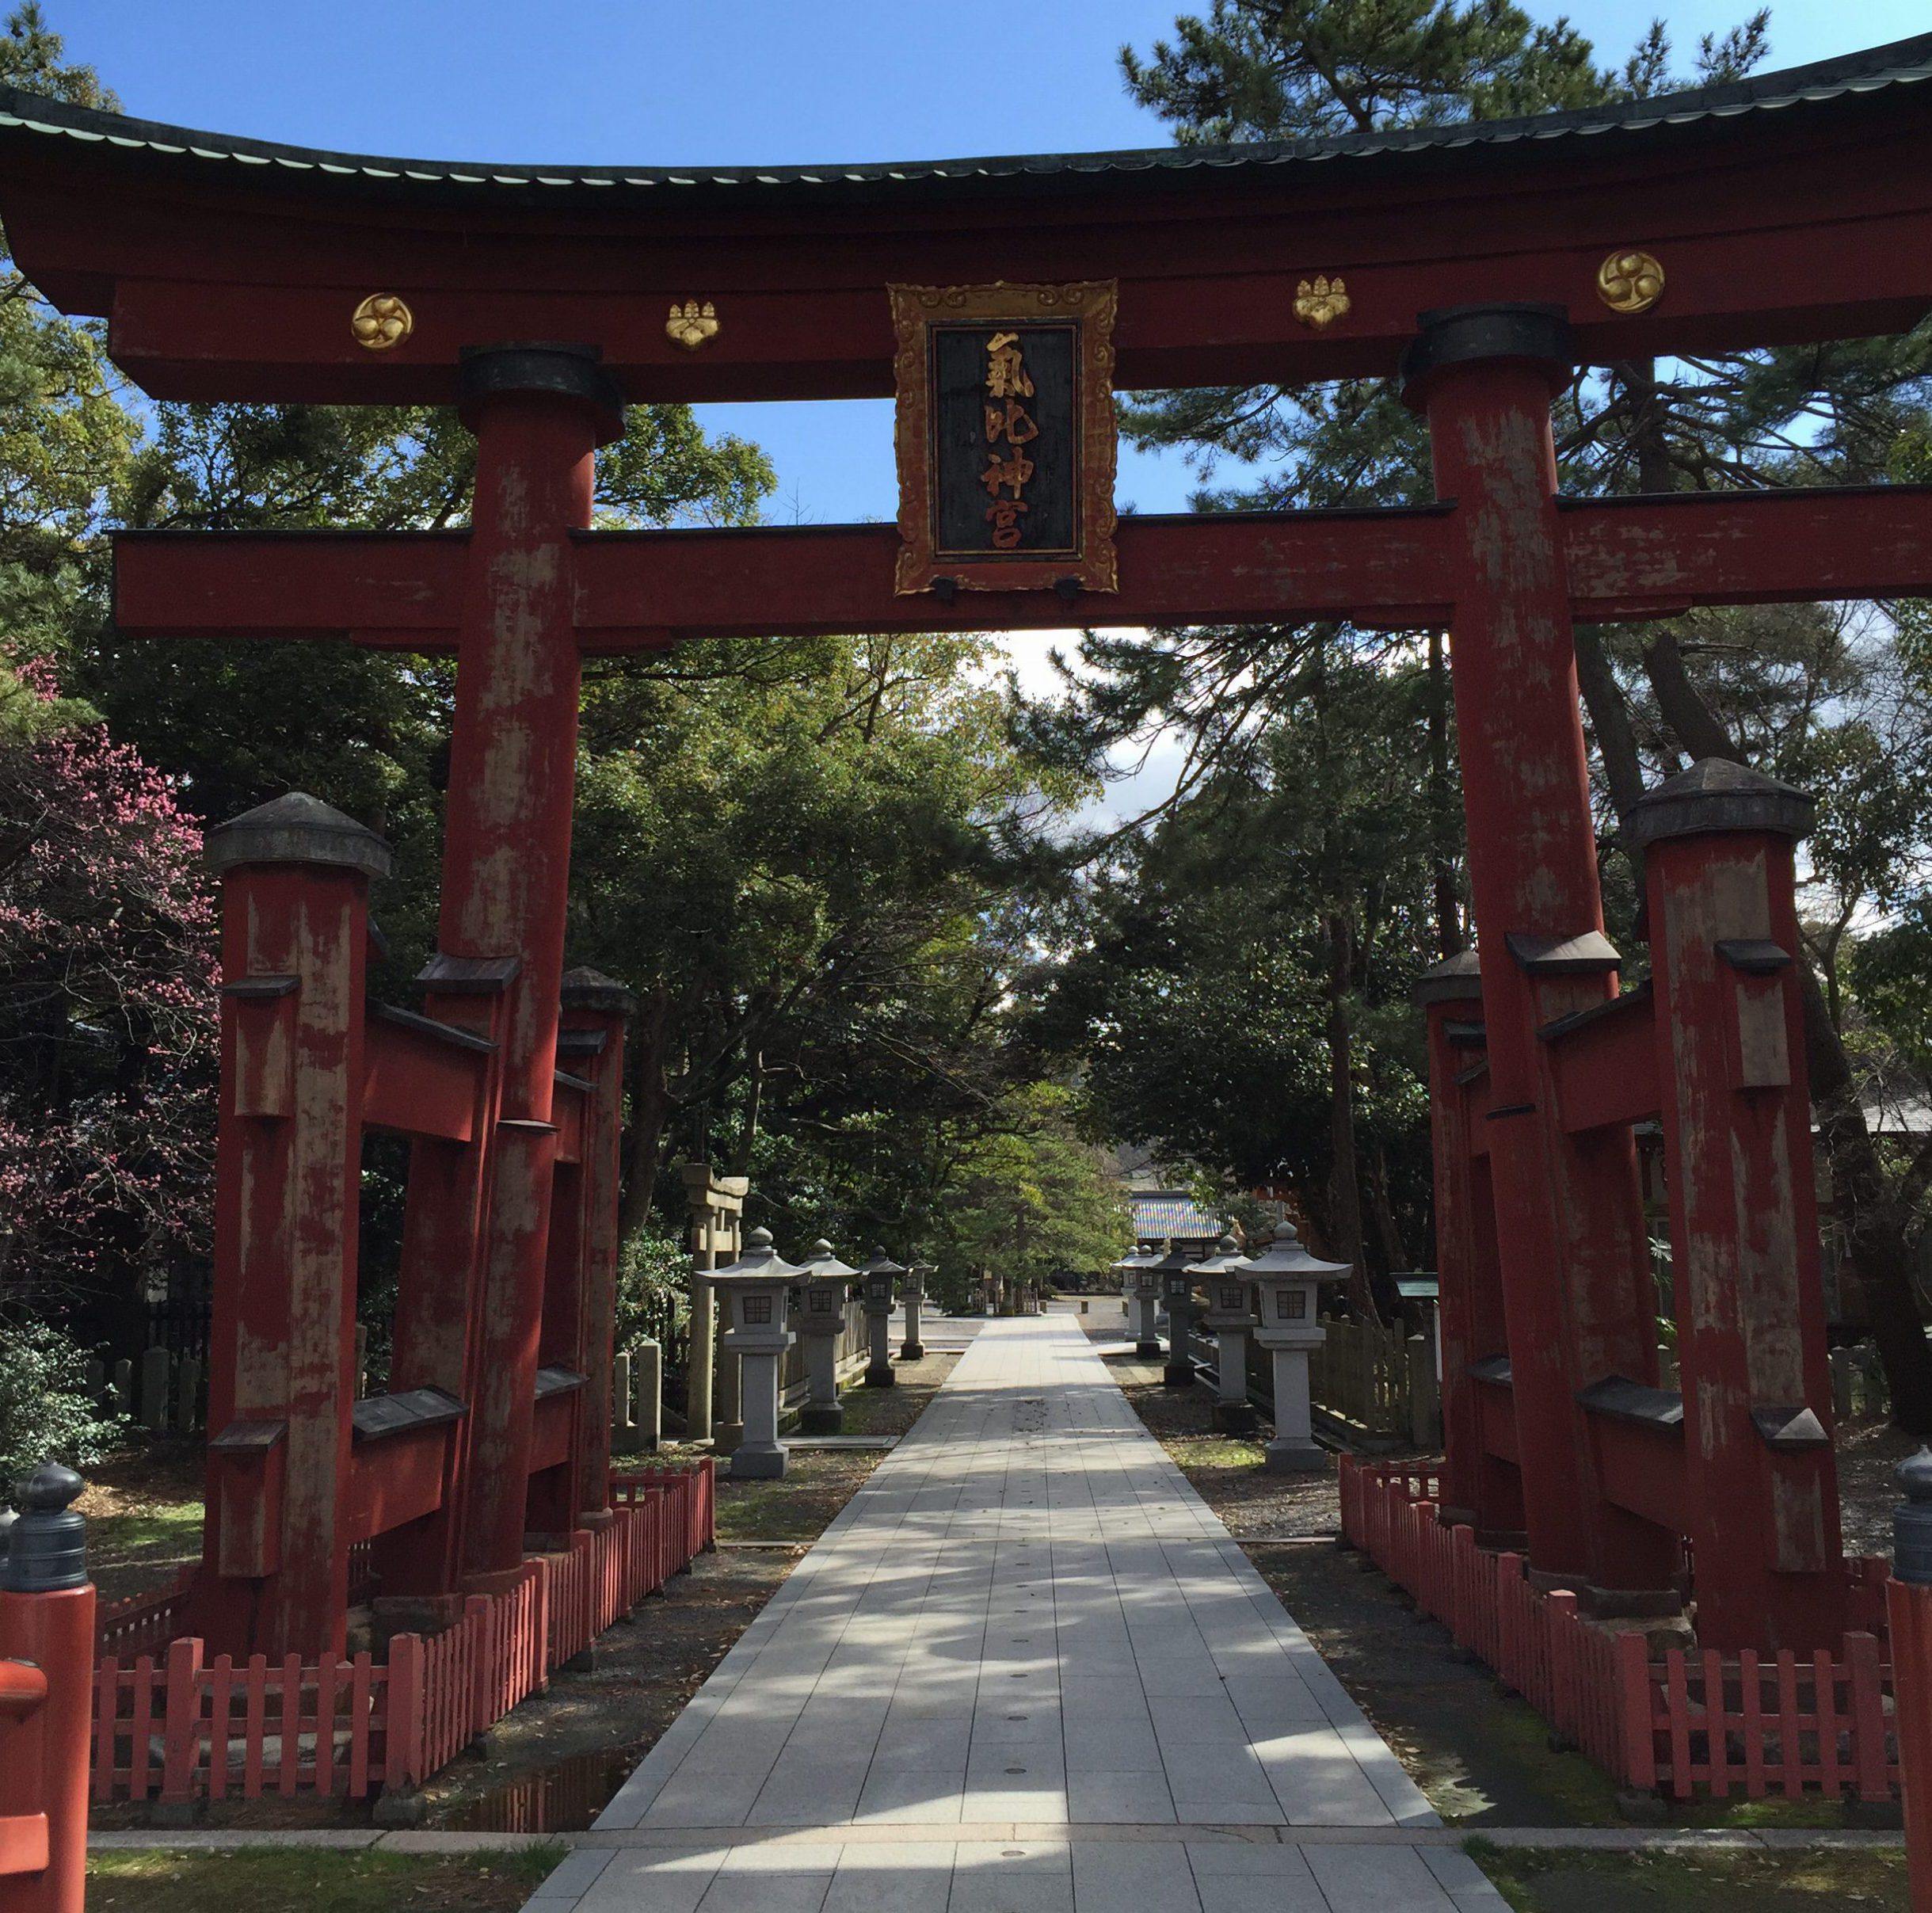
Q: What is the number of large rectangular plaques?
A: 1